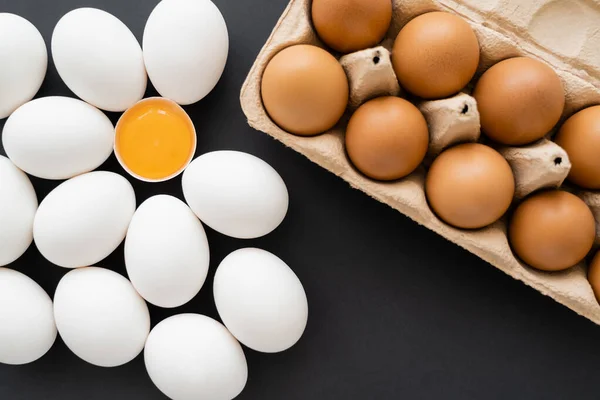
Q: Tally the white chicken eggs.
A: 12